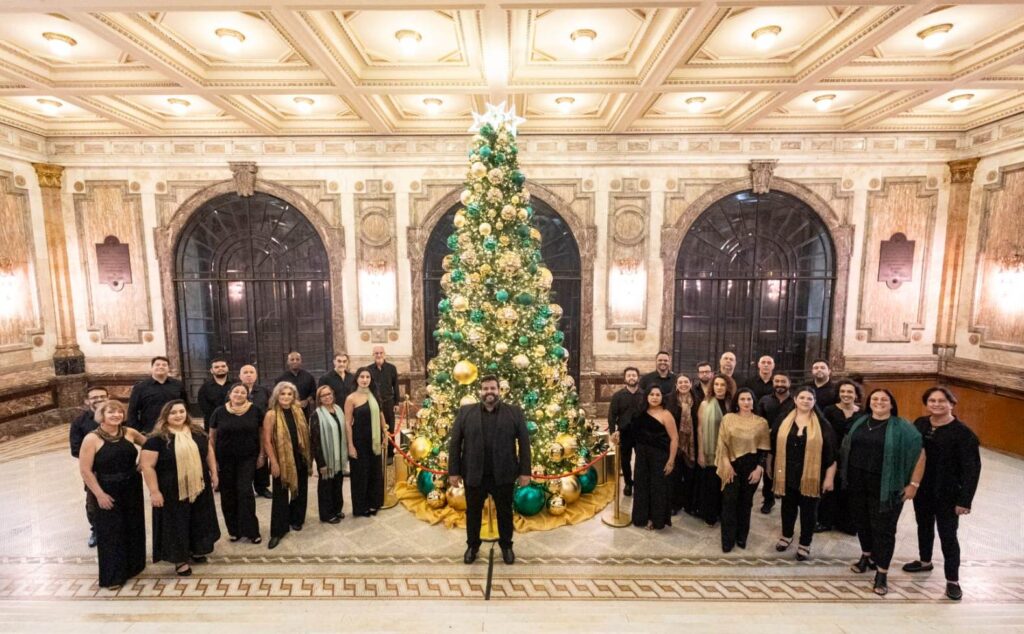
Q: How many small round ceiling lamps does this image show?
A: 14